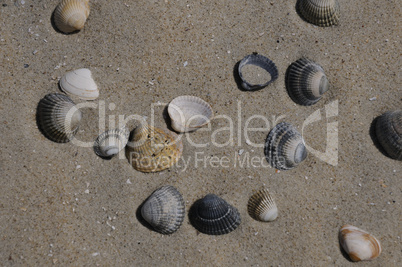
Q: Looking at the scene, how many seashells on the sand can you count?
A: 15